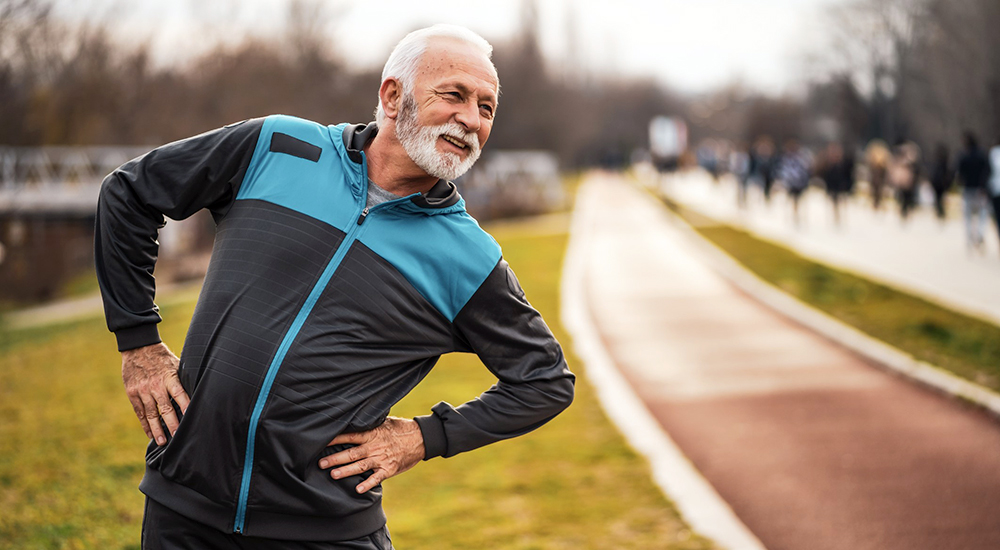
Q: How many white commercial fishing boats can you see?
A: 0